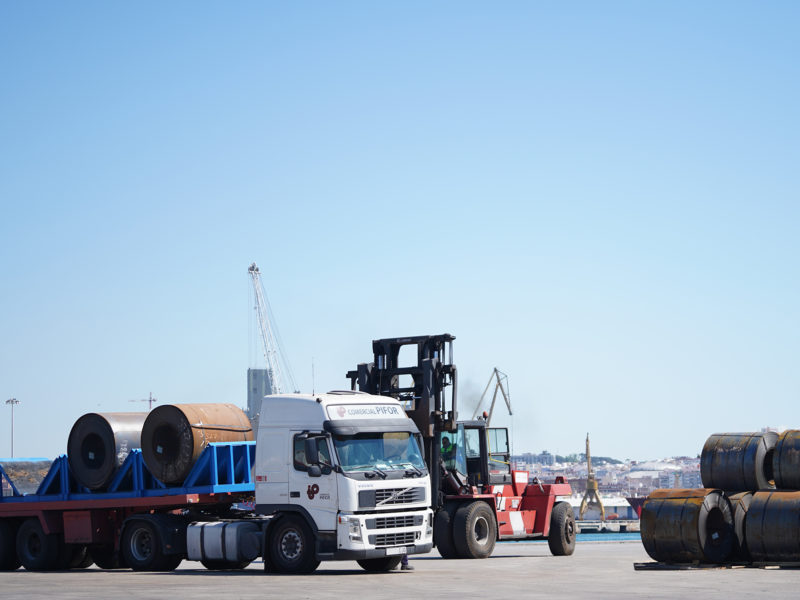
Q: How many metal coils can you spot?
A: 7